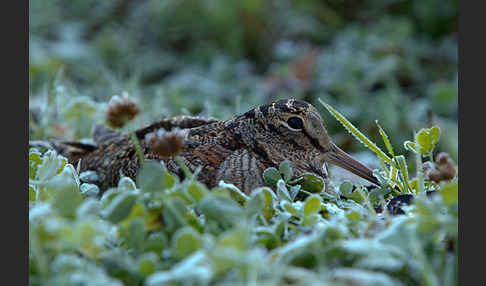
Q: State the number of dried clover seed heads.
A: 3